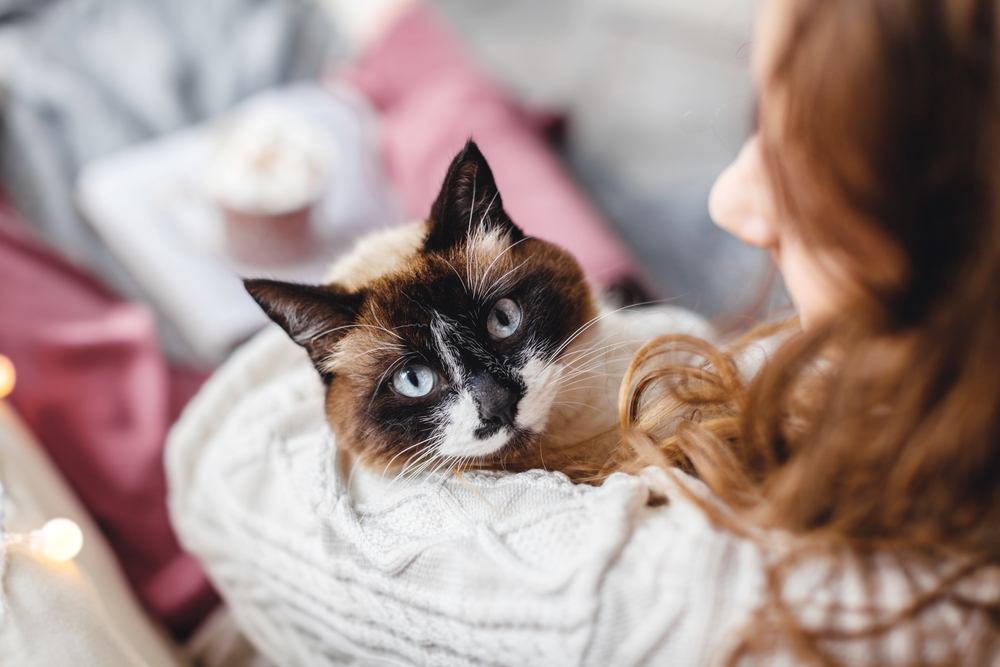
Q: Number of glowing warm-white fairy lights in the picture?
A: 2